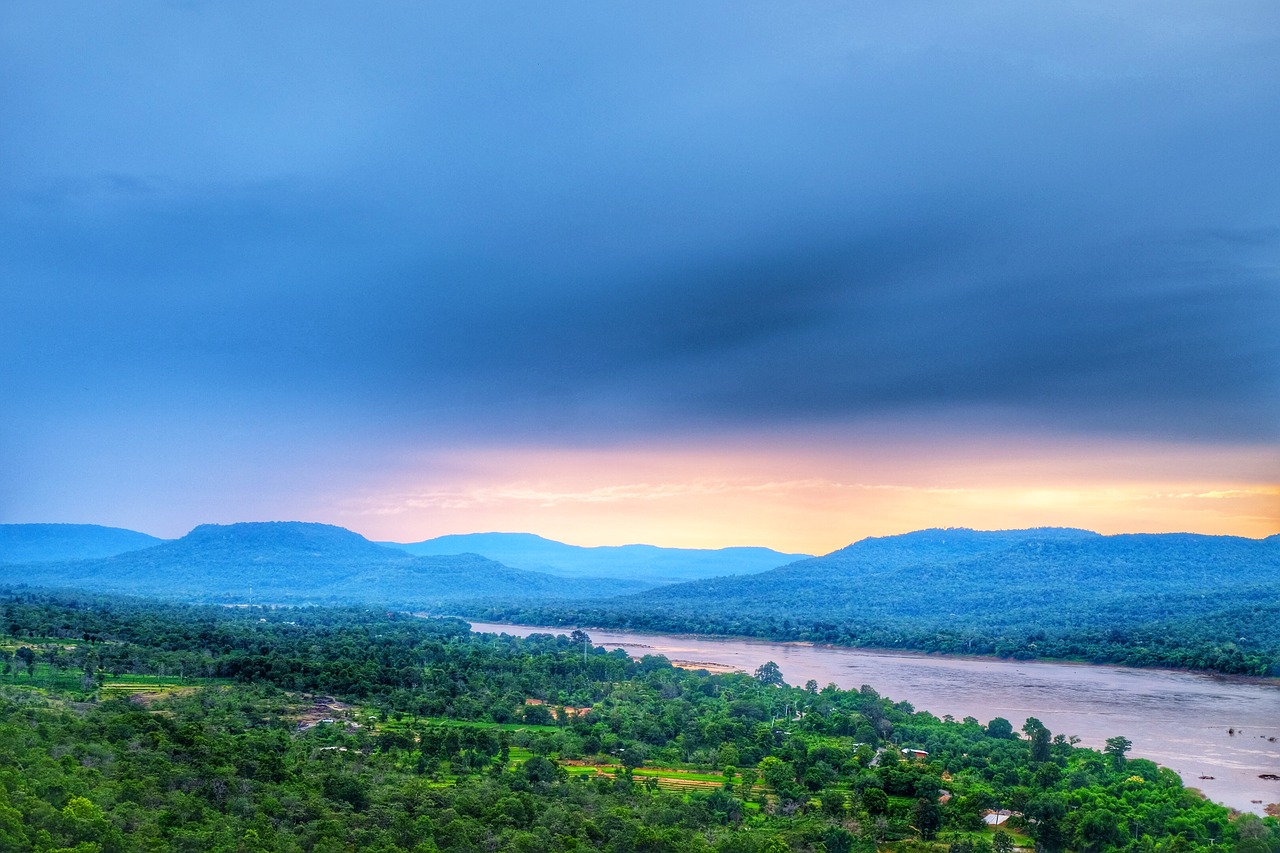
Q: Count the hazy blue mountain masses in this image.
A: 4